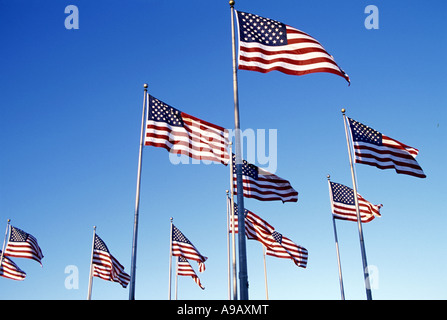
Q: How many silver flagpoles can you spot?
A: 11